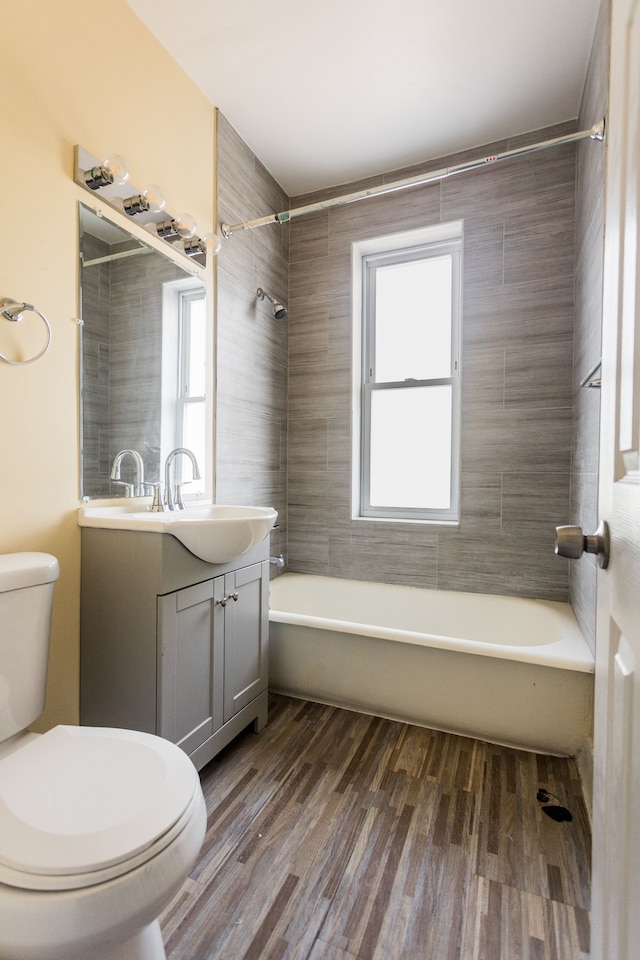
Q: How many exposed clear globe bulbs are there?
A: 4